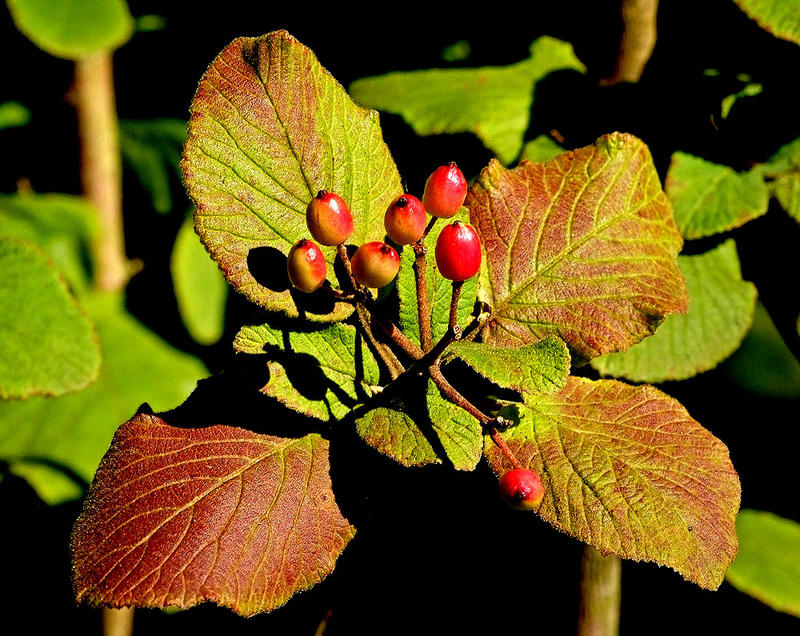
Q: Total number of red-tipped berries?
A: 7